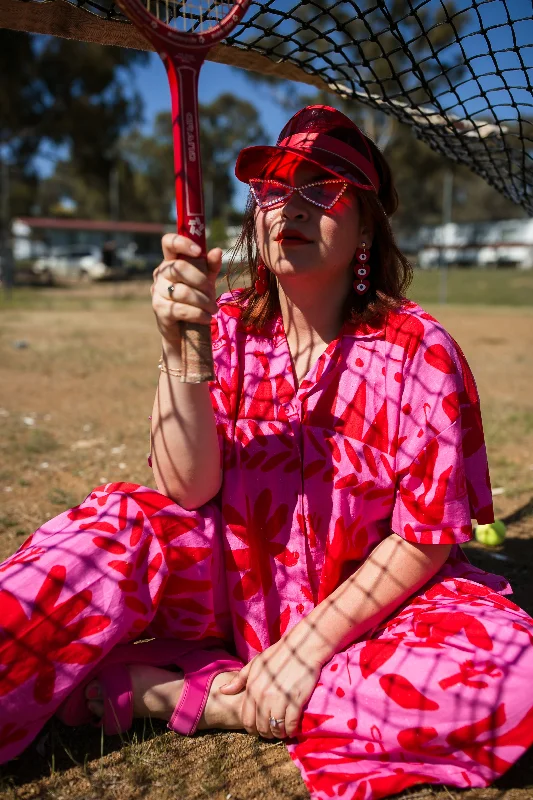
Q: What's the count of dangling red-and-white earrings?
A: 2